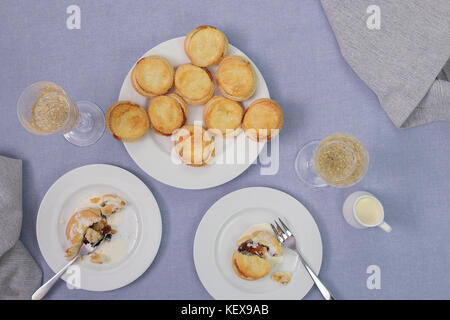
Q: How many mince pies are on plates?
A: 11